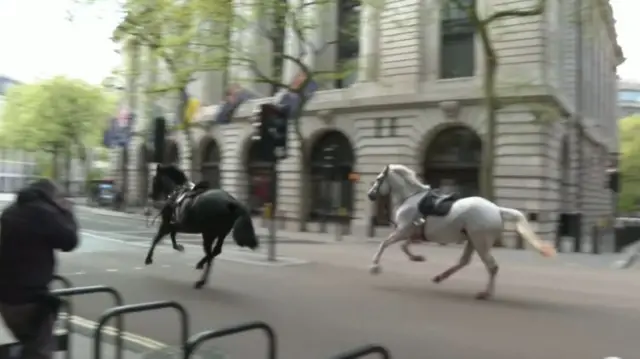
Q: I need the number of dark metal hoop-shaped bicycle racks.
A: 5